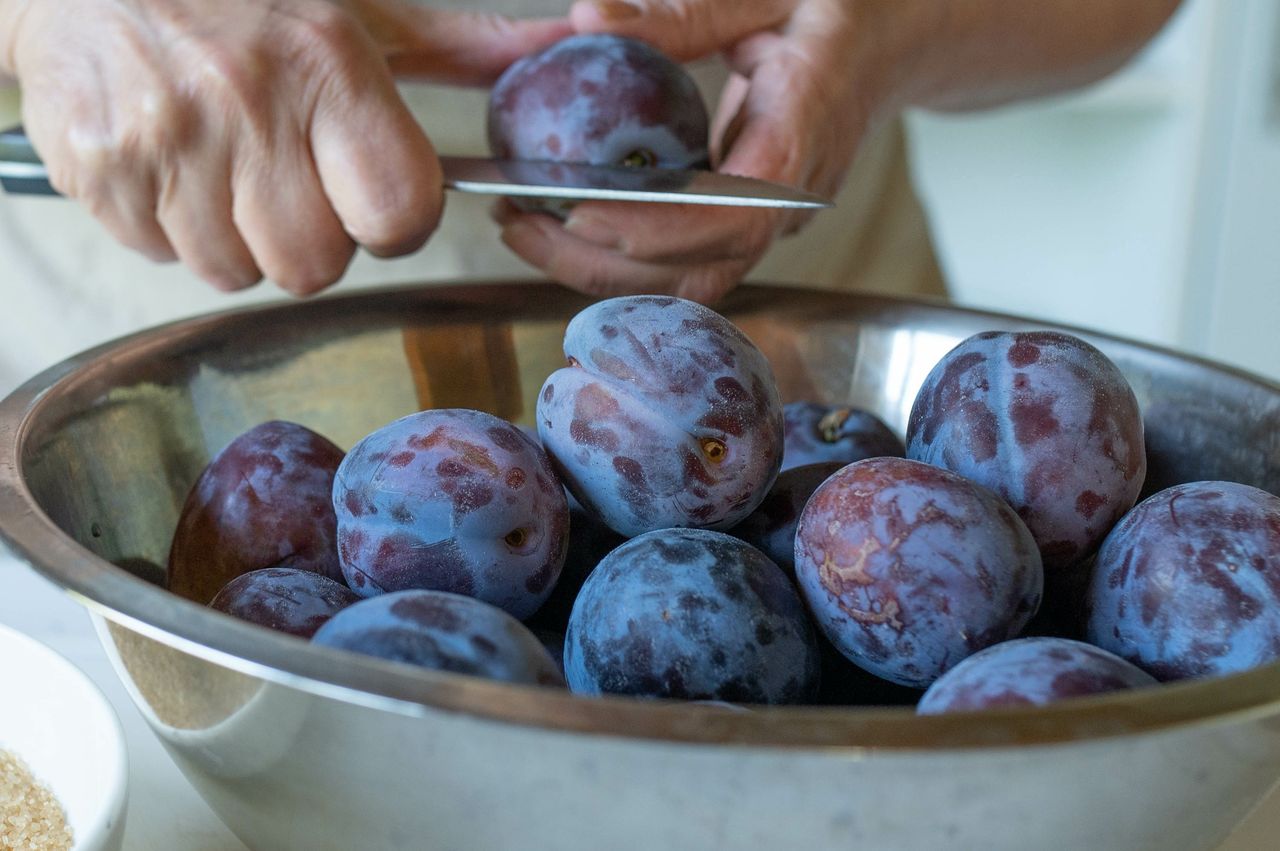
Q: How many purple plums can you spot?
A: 13